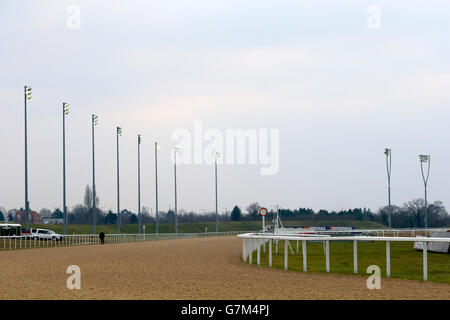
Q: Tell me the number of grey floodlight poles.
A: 10